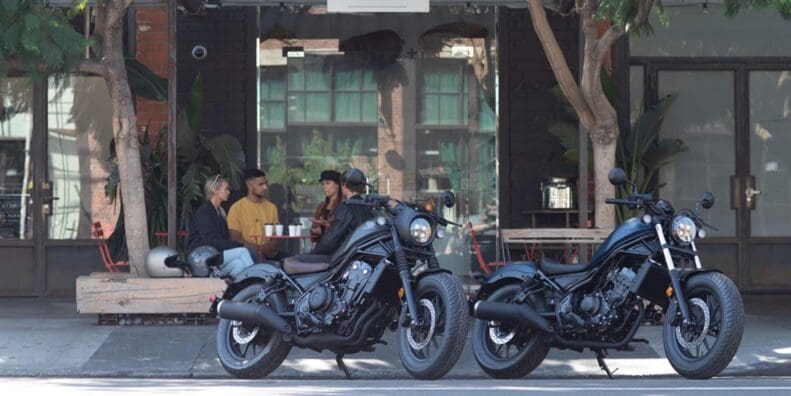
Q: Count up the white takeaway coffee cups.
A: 4